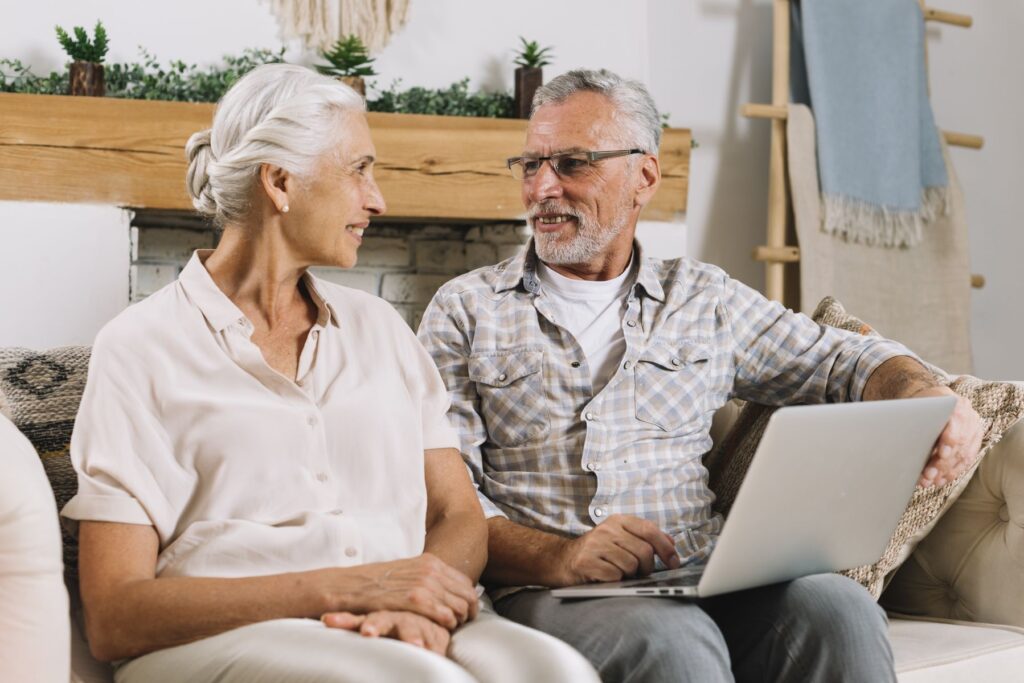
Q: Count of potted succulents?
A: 3